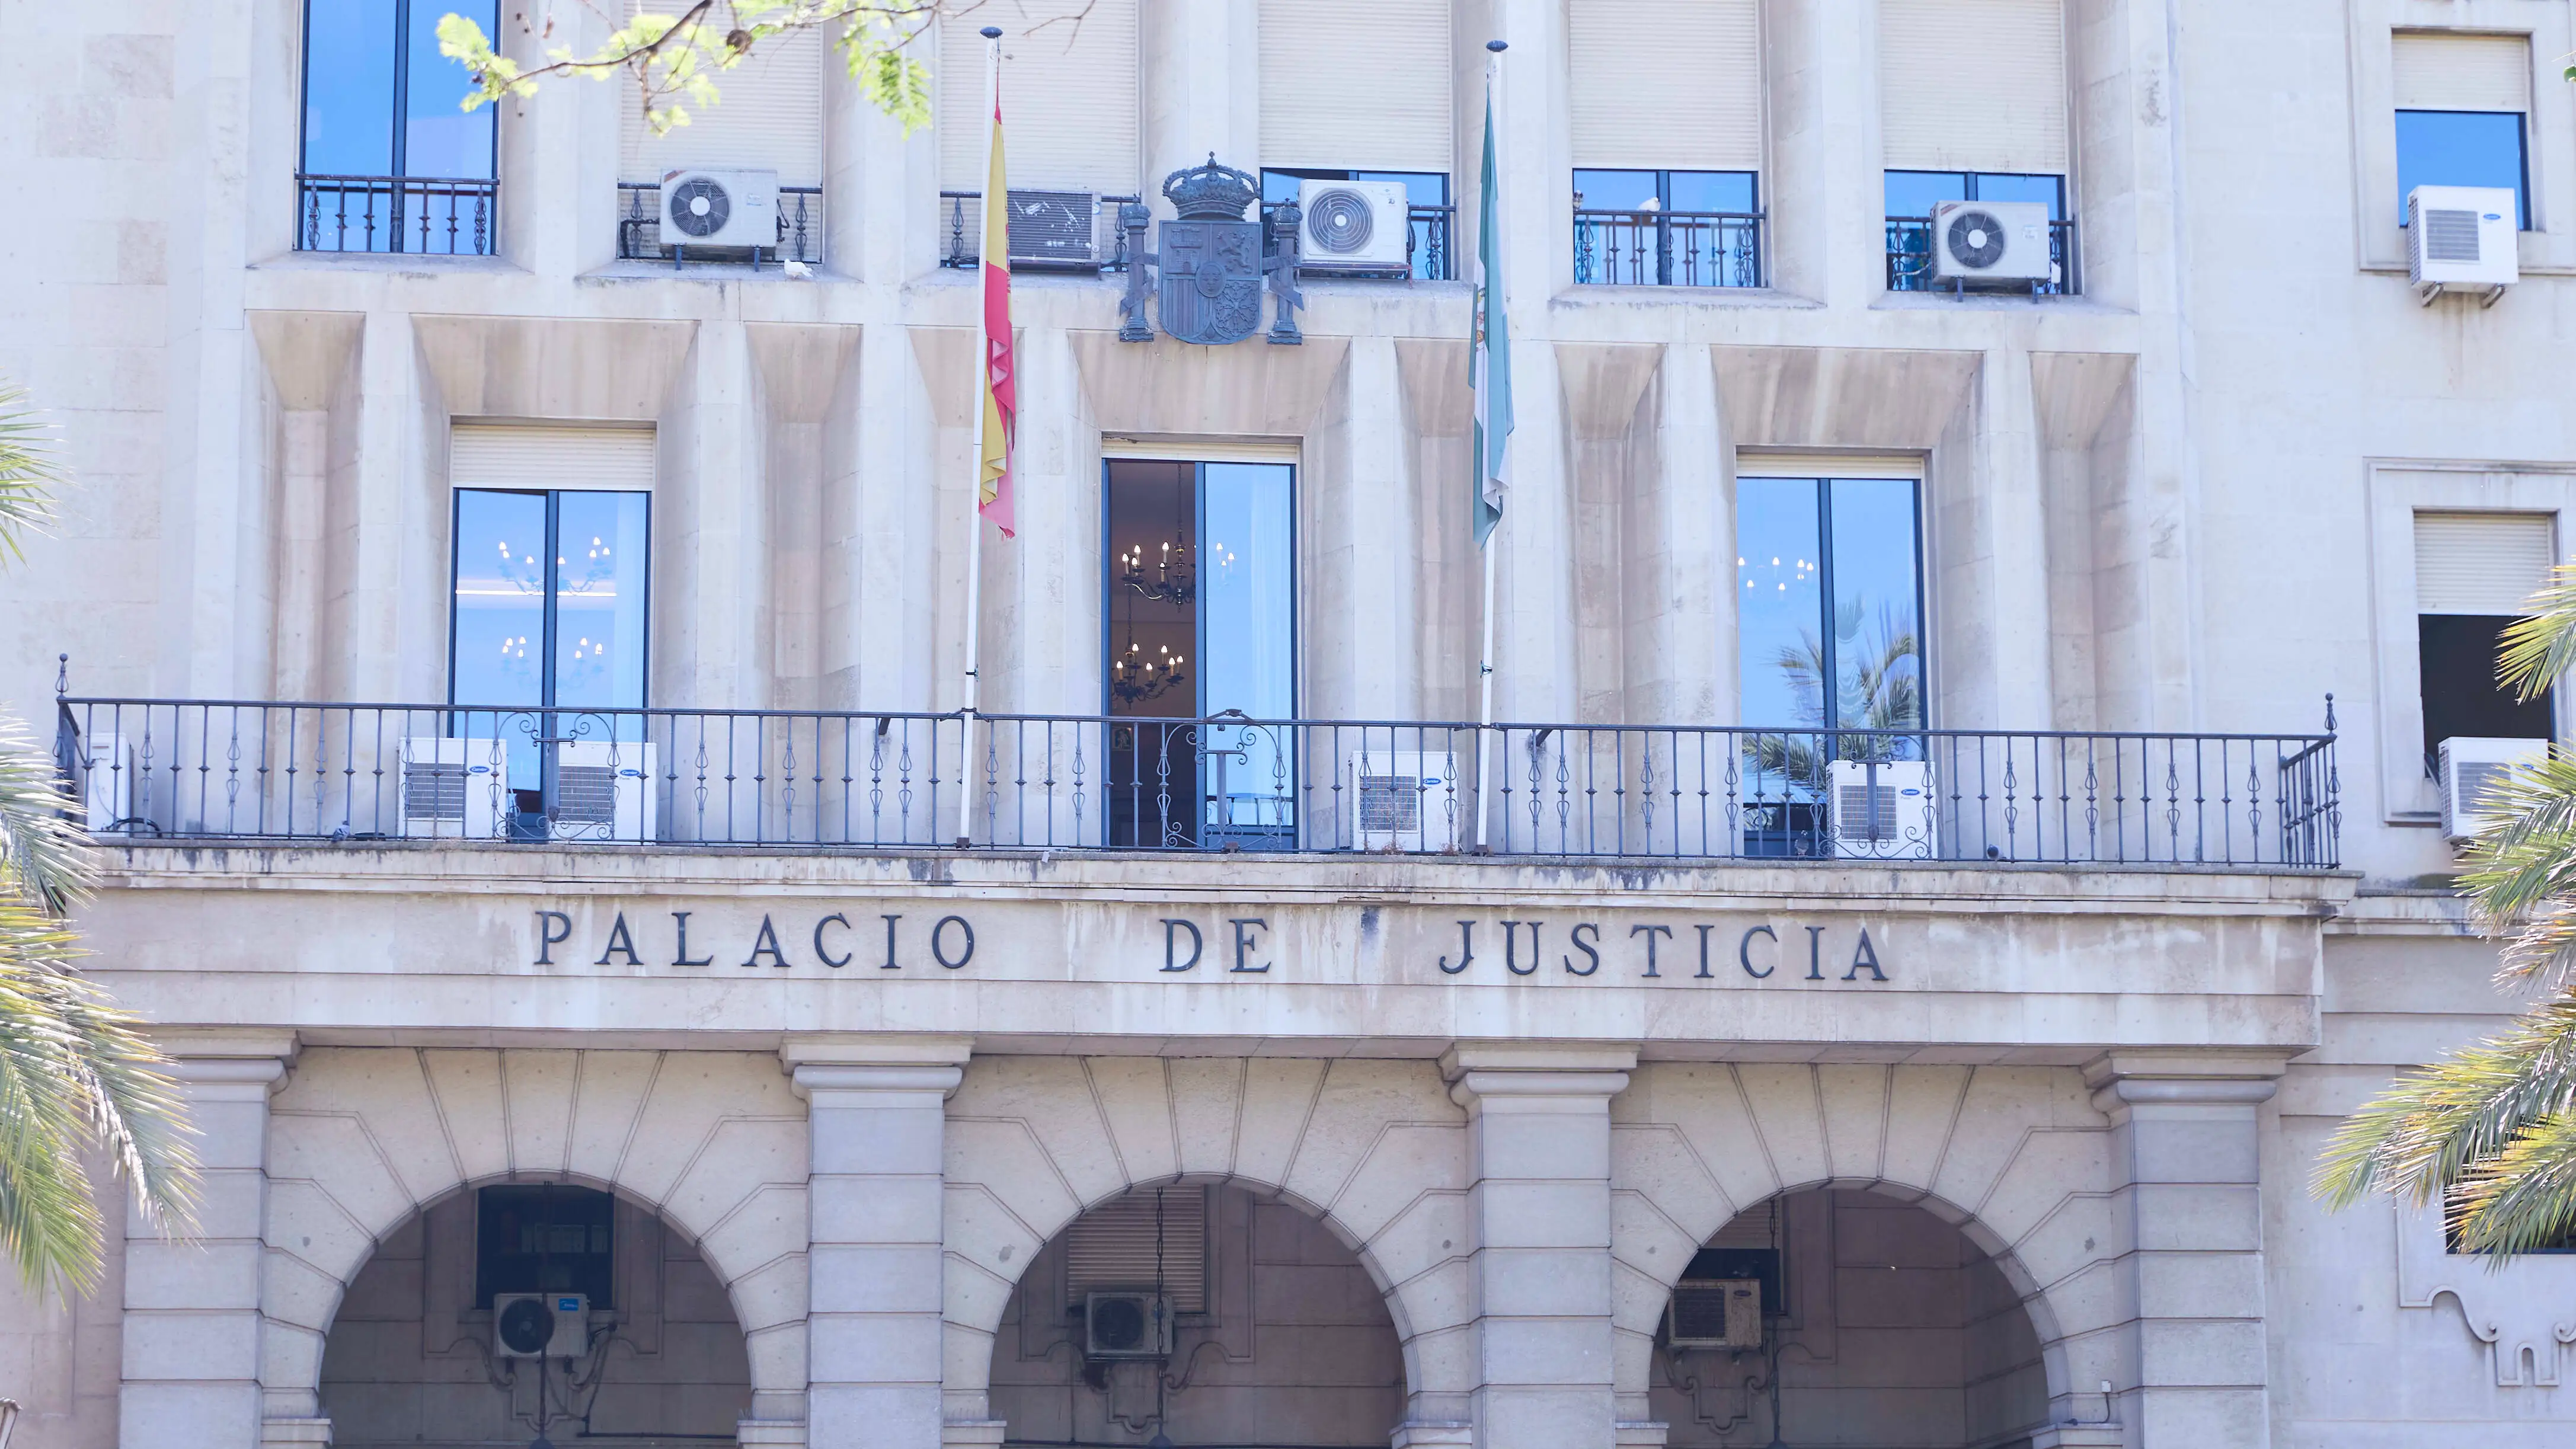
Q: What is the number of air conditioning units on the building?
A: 14